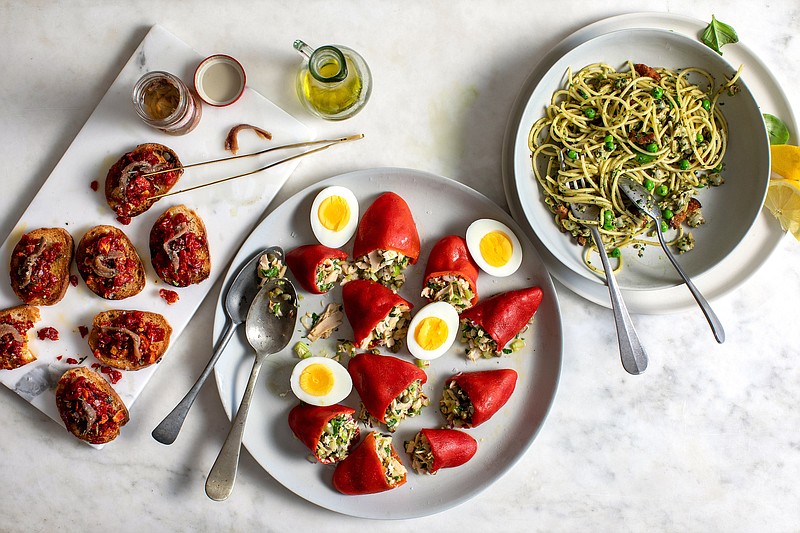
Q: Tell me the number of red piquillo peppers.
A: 10